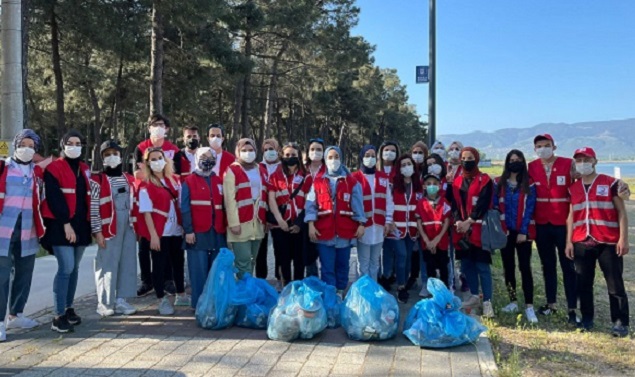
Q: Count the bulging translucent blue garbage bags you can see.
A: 6